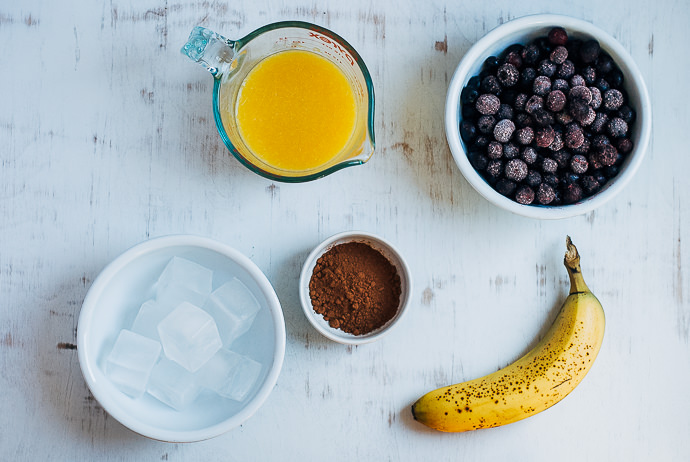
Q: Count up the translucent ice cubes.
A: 7